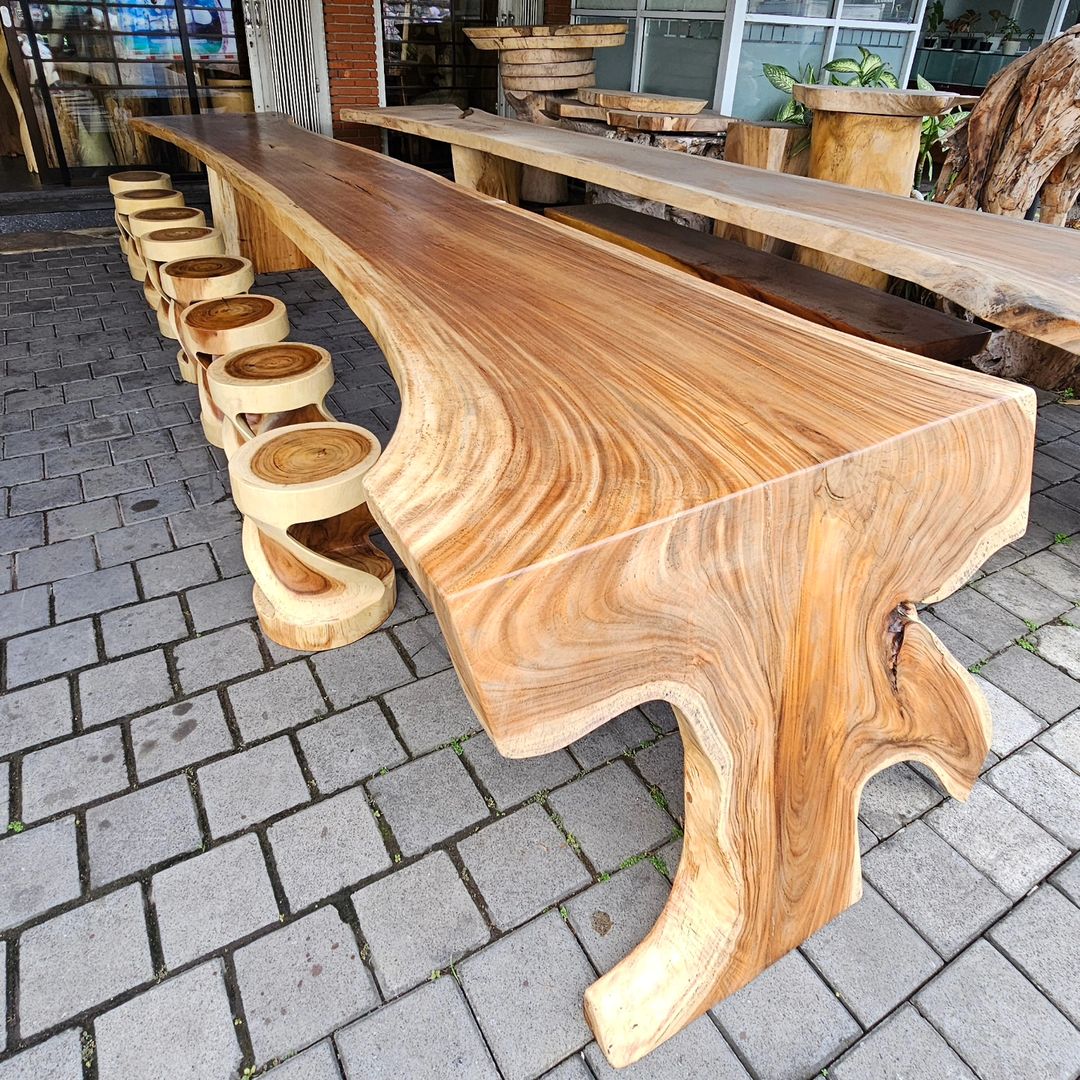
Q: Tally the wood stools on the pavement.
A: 8